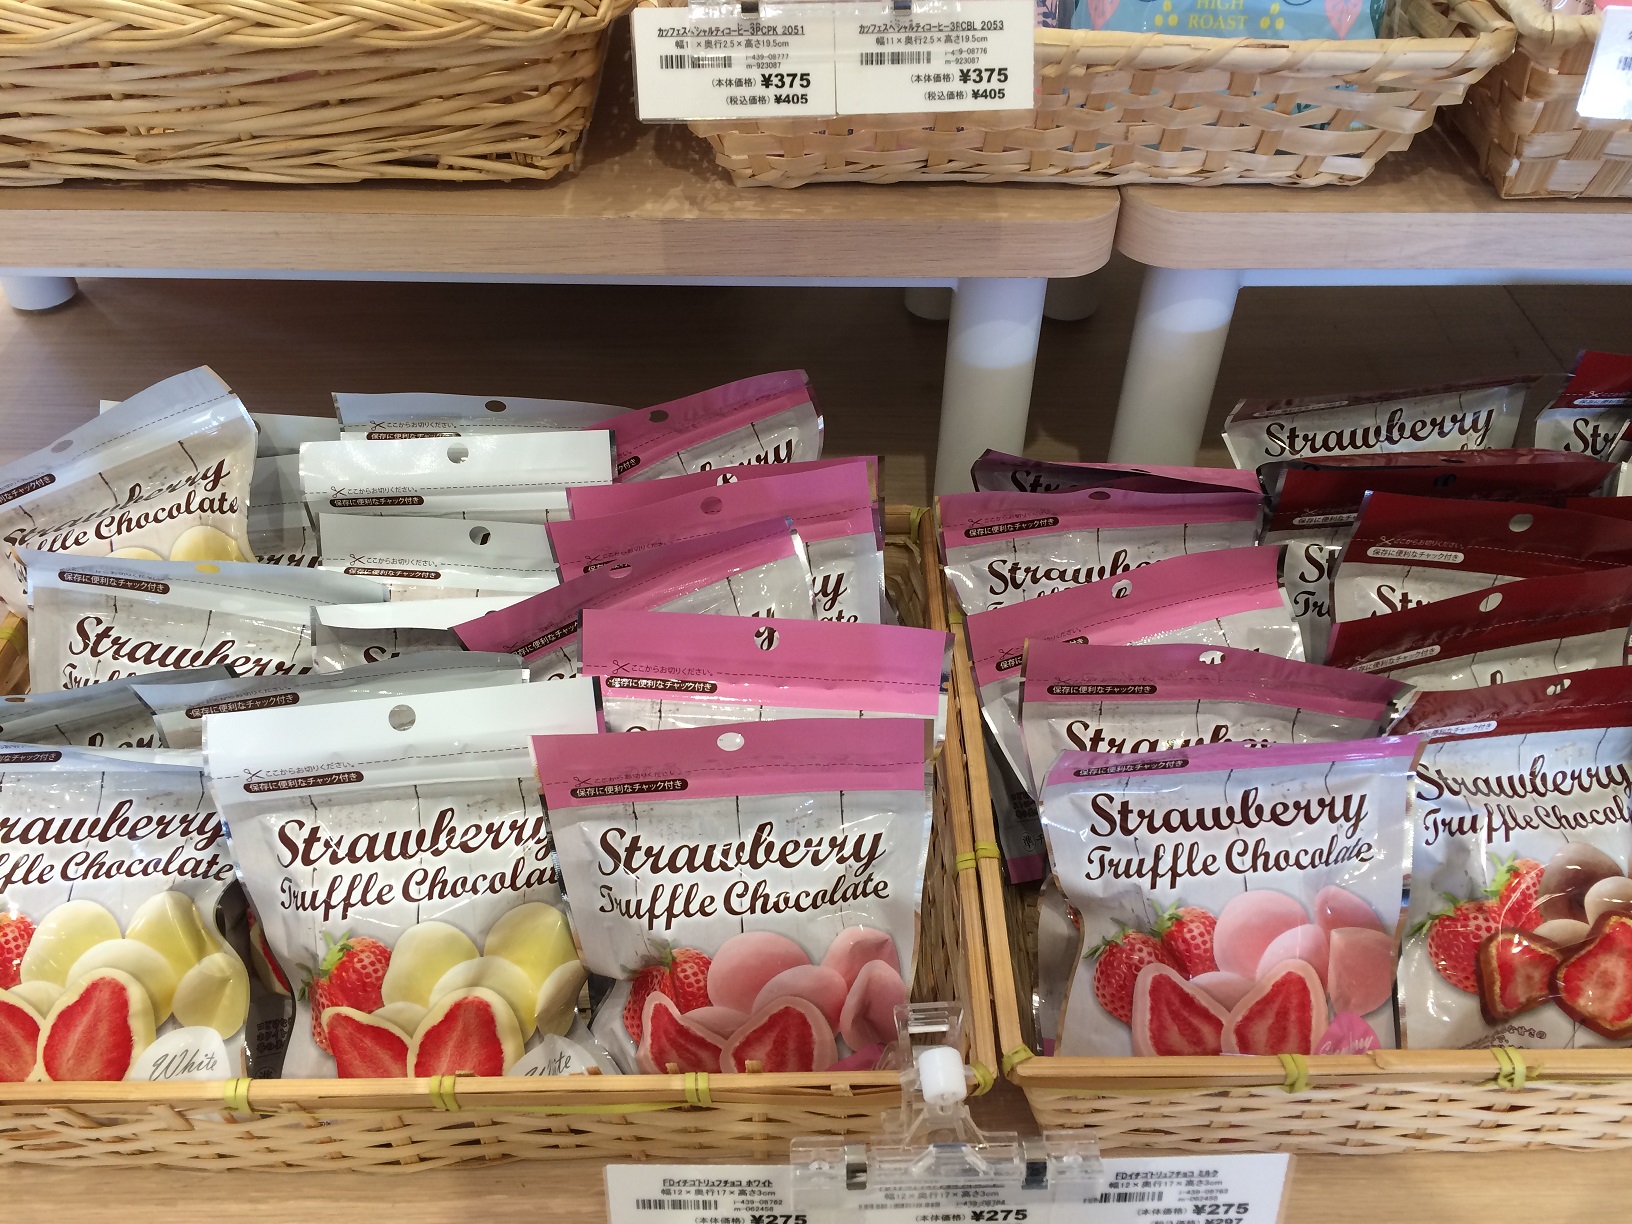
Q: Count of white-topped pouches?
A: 12